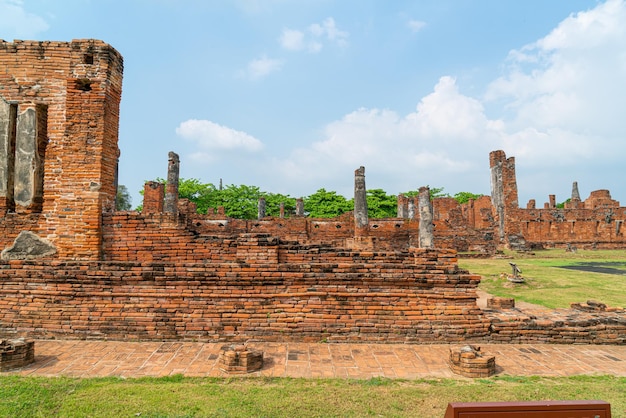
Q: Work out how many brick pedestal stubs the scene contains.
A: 3